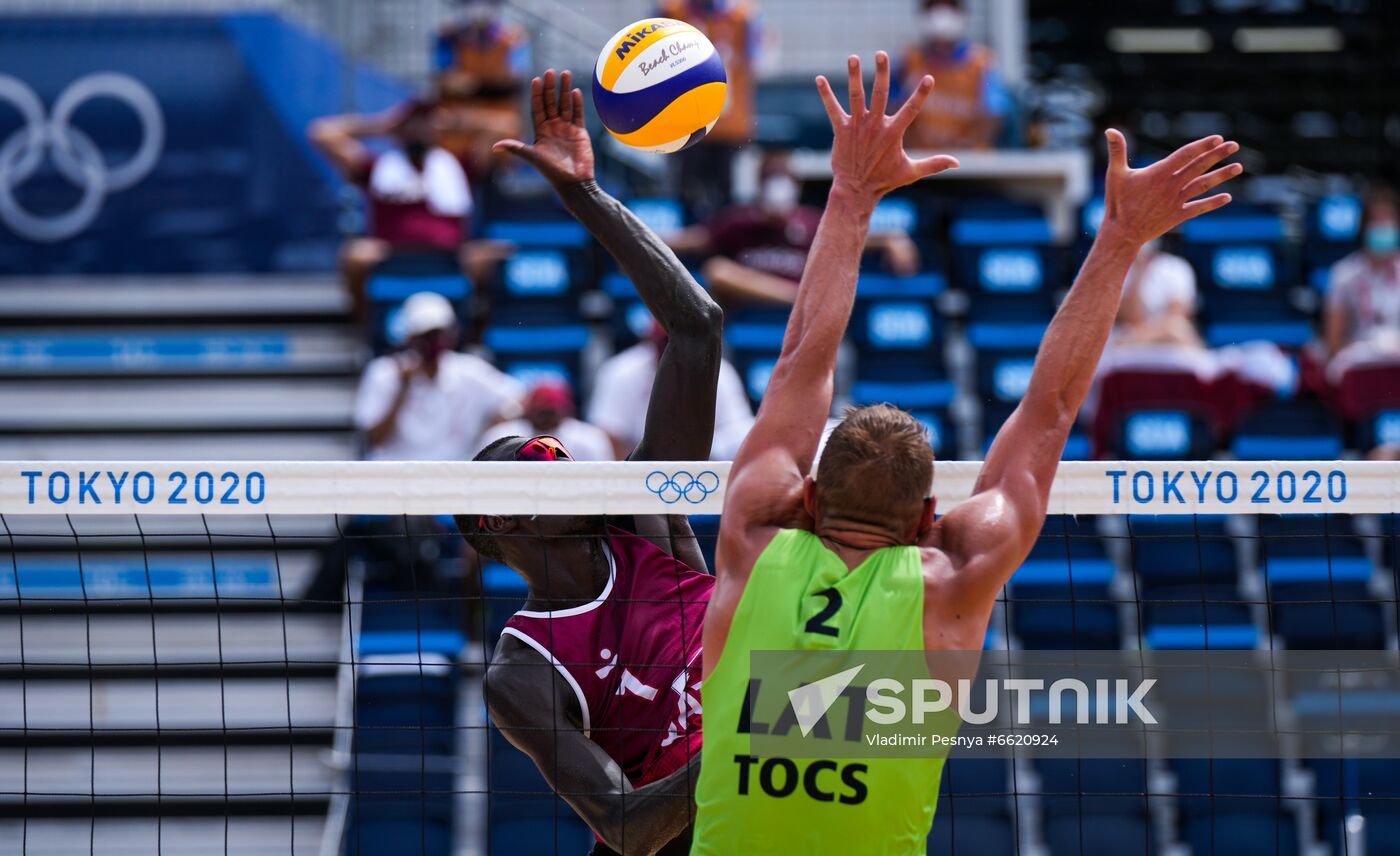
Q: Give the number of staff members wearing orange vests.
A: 3